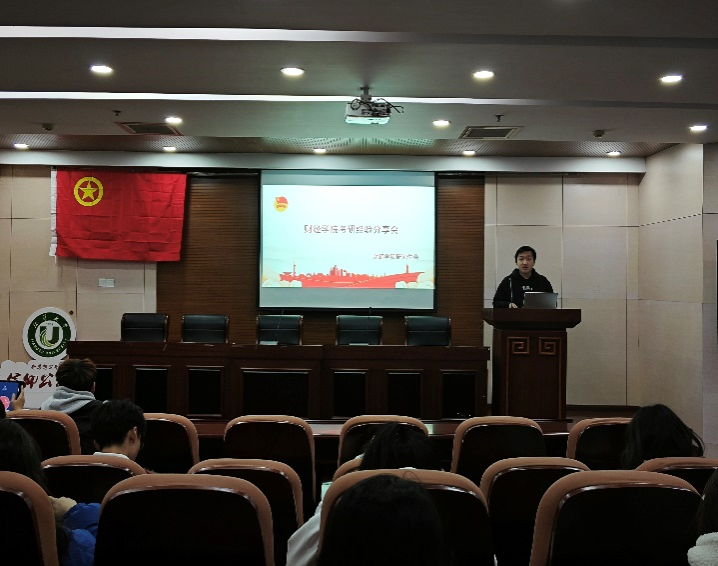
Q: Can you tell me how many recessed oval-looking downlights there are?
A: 12